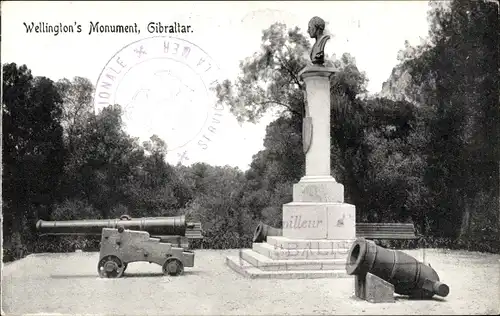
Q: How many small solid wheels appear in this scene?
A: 2